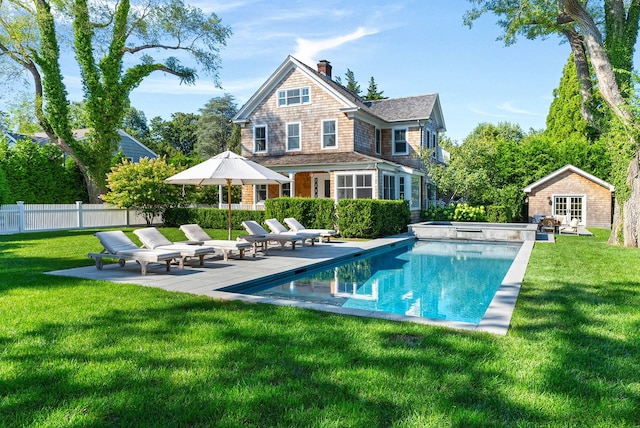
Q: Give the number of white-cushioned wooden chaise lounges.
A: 6